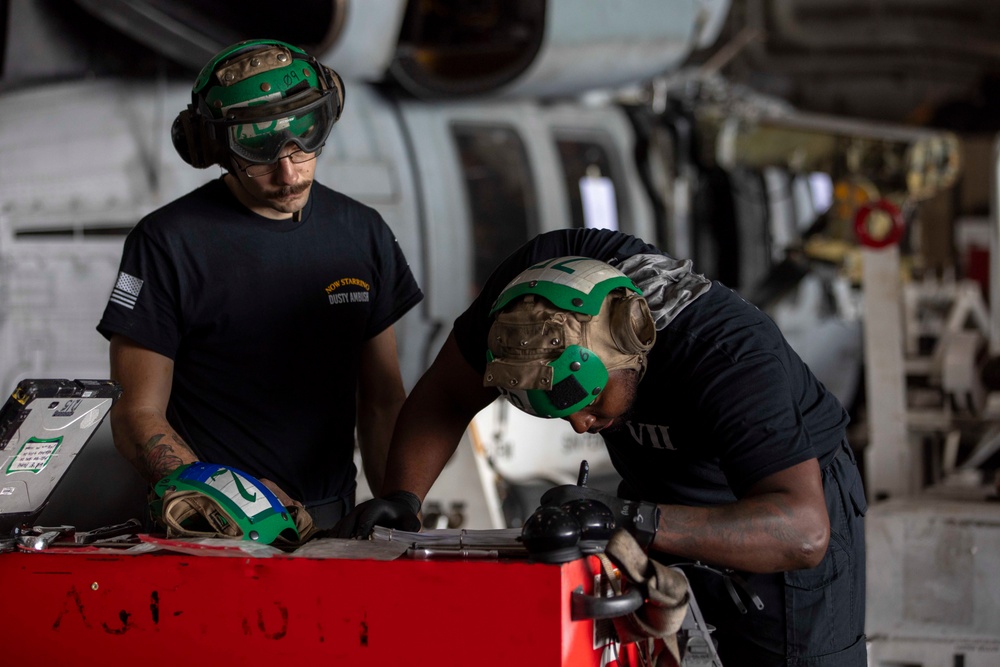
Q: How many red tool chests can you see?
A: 1